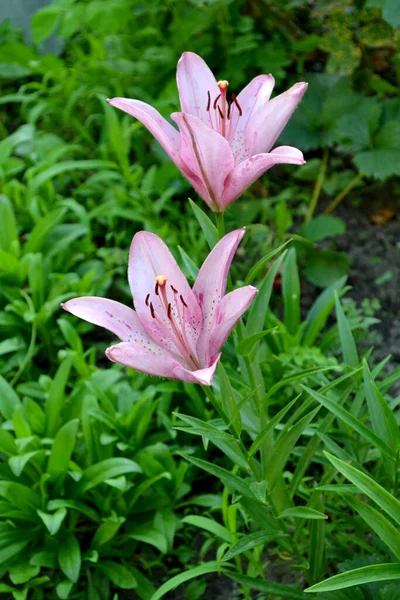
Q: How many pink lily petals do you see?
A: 12